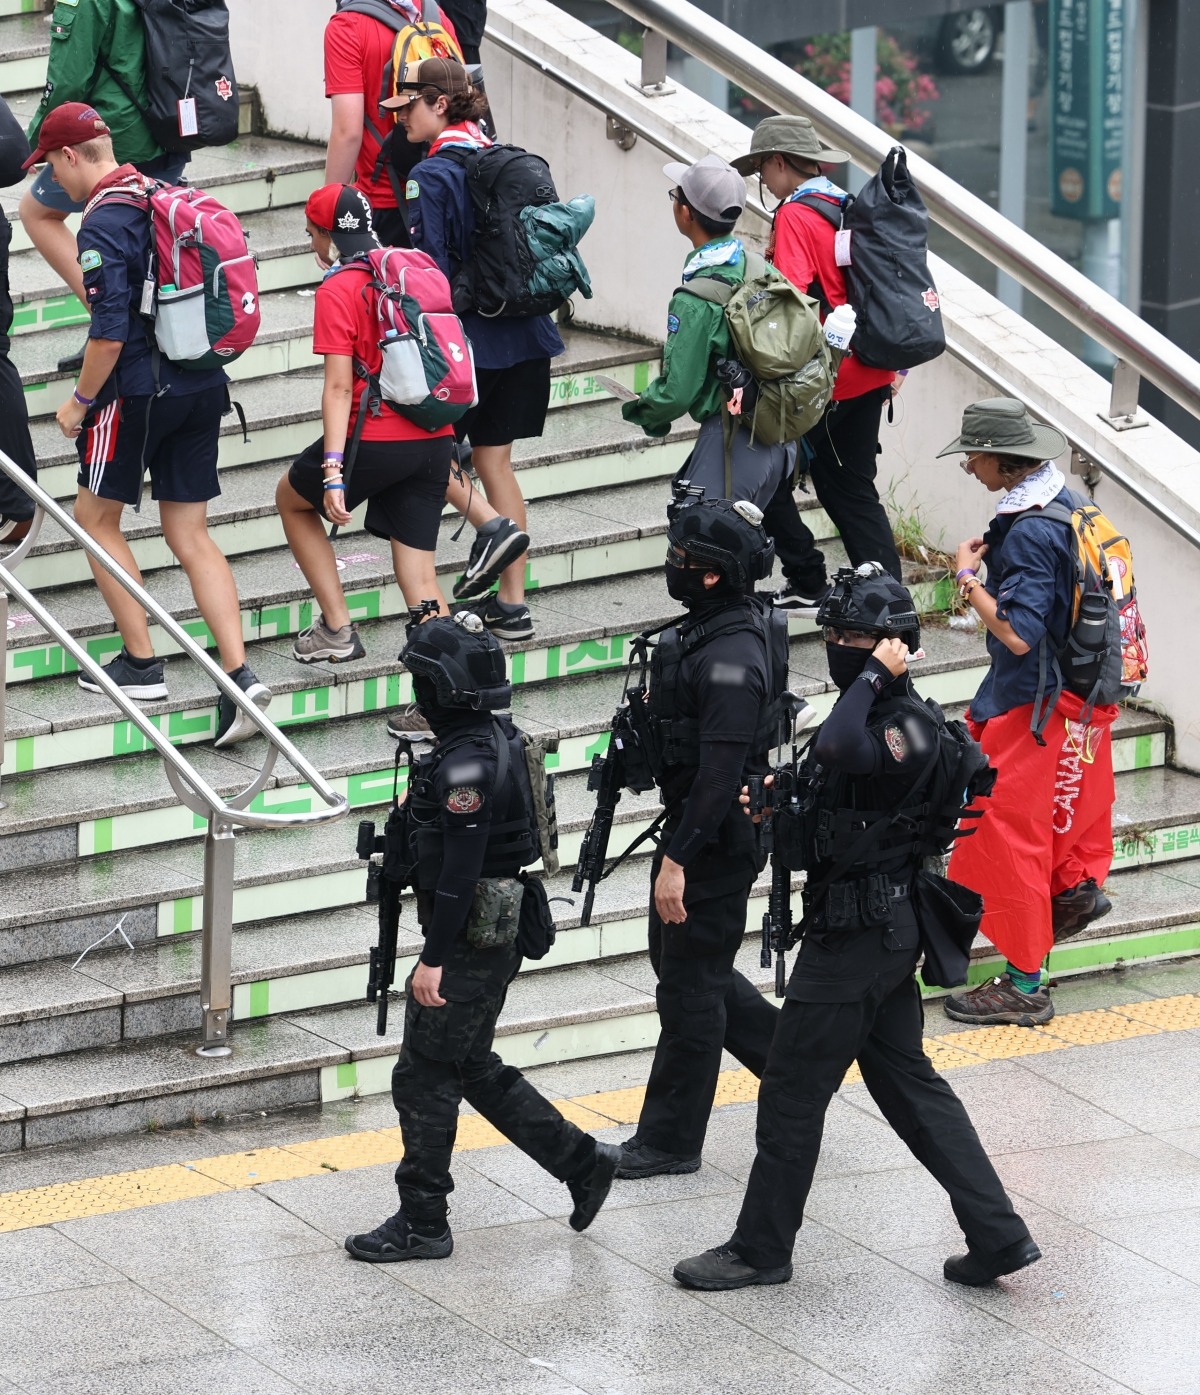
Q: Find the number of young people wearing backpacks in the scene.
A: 8